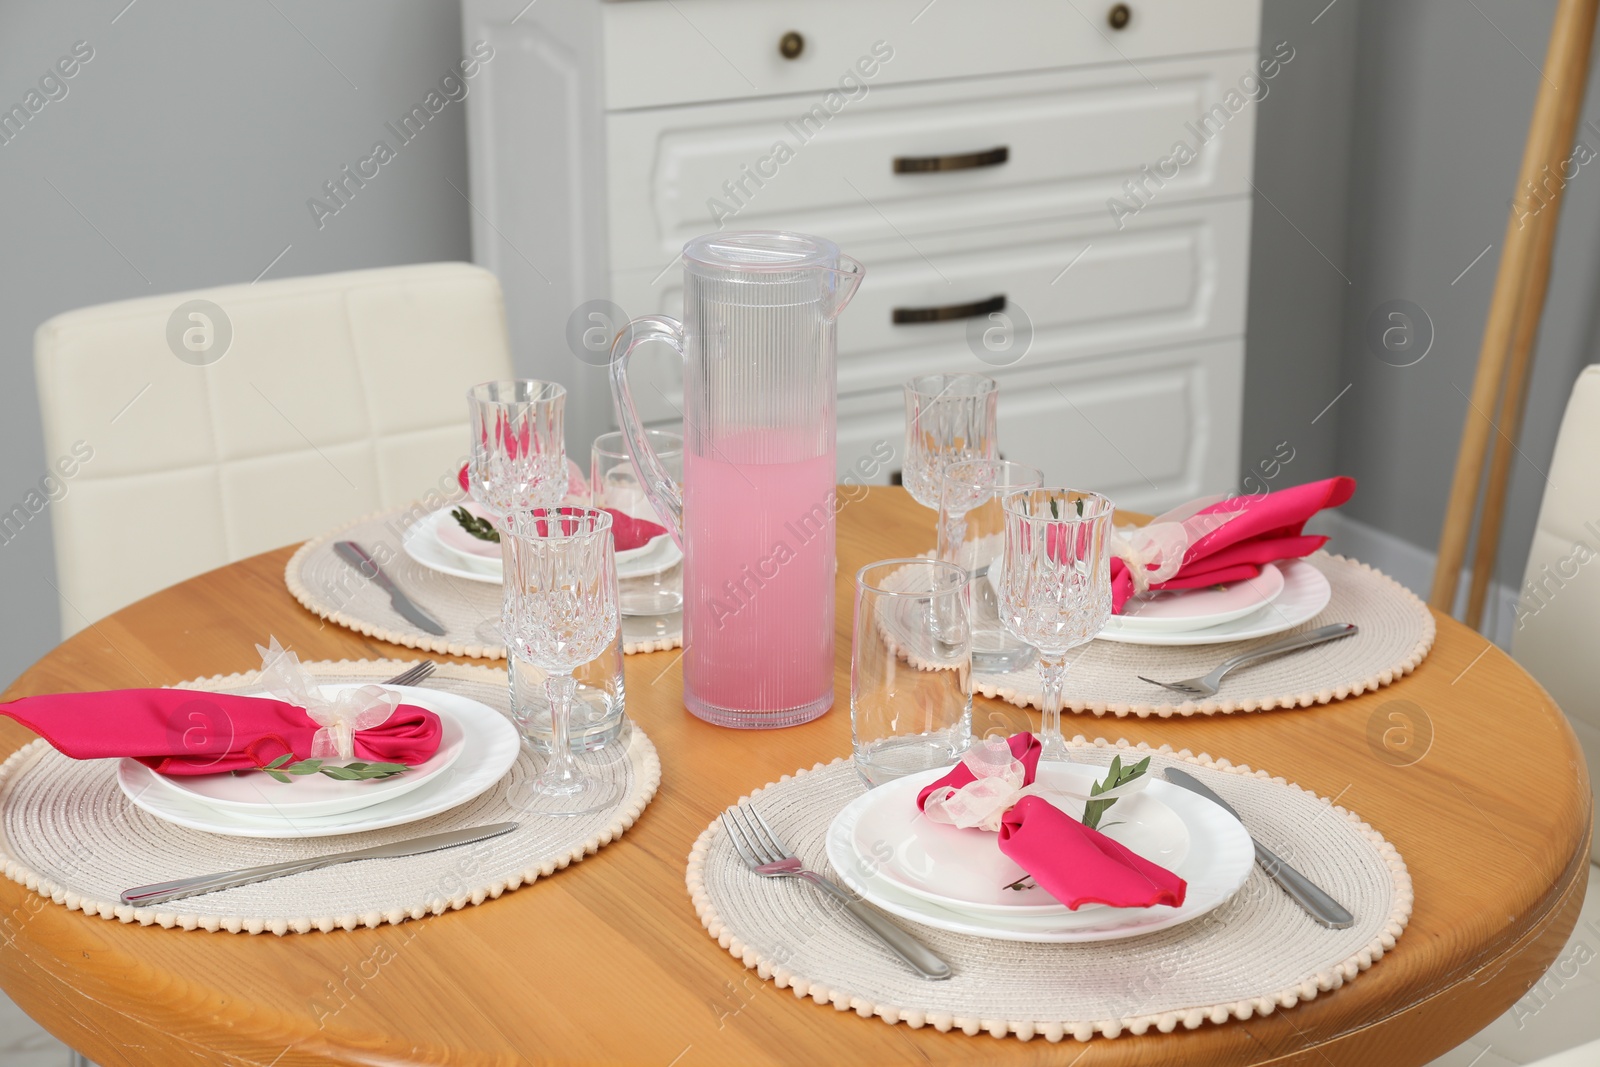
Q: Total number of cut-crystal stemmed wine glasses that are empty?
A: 4